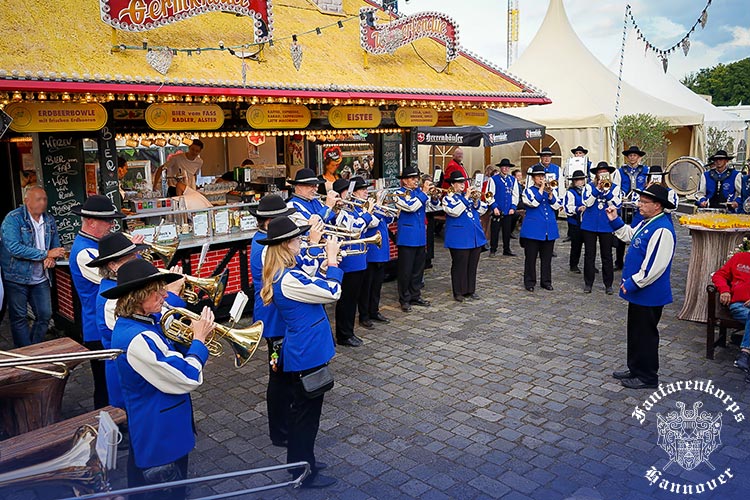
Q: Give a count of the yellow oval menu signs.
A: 6